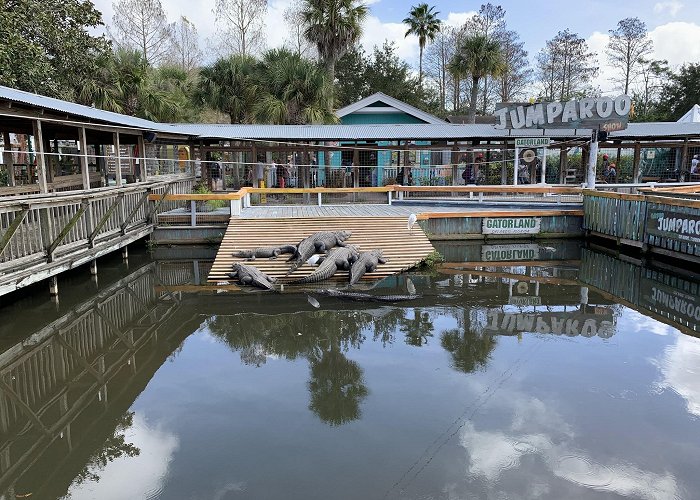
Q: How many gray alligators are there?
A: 6